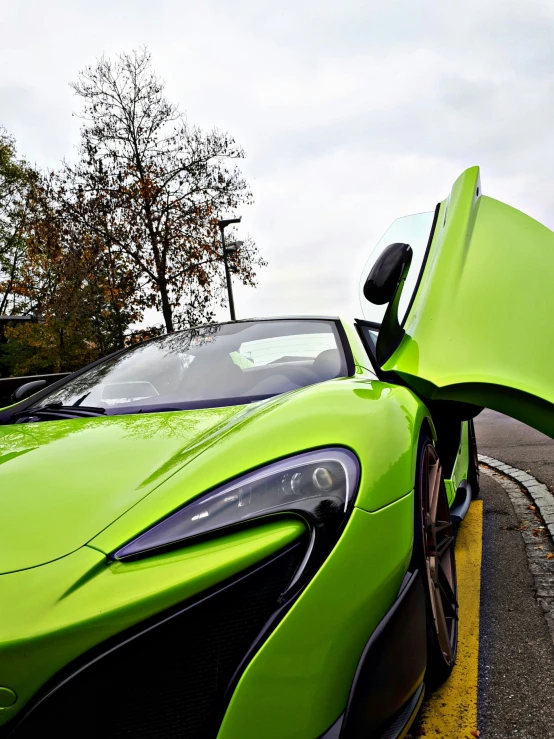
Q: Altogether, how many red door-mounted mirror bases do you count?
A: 0